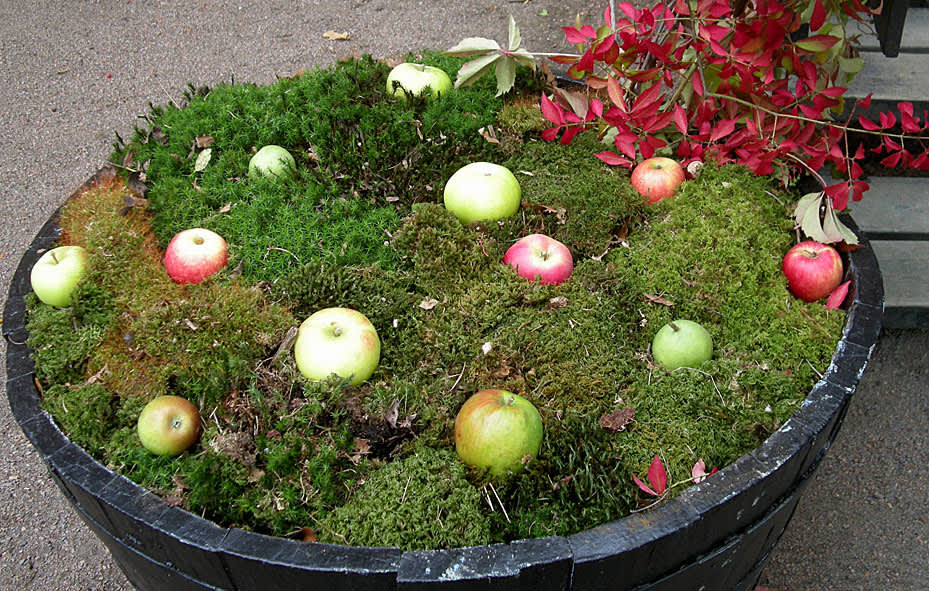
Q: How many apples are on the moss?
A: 12